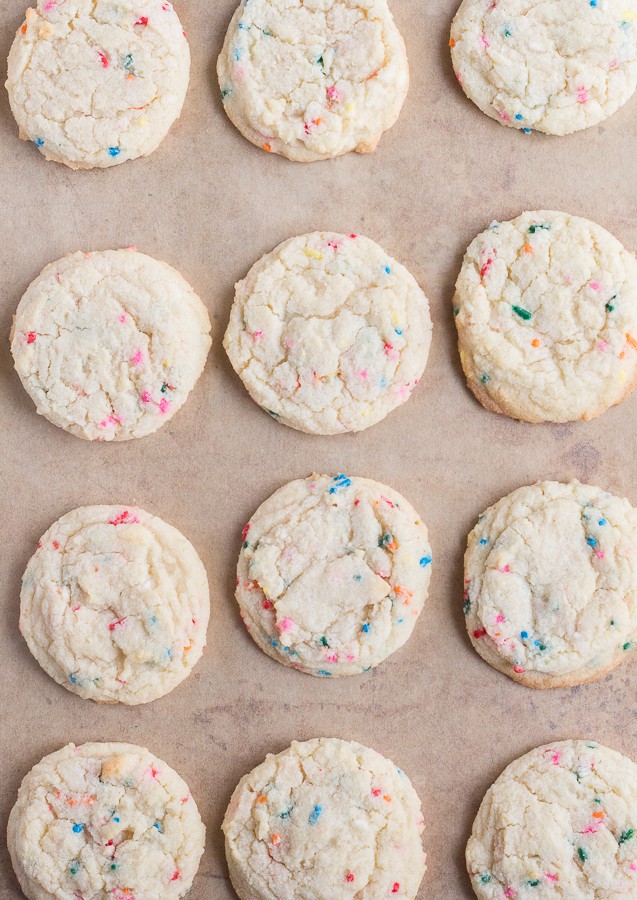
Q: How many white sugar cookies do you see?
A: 12